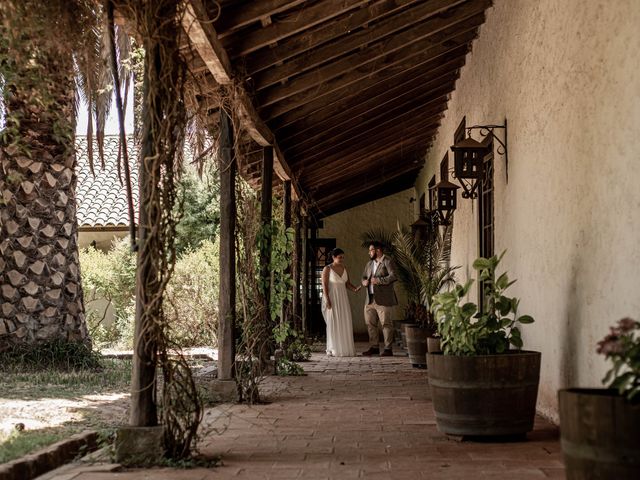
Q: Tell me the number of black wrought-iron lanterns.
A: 3